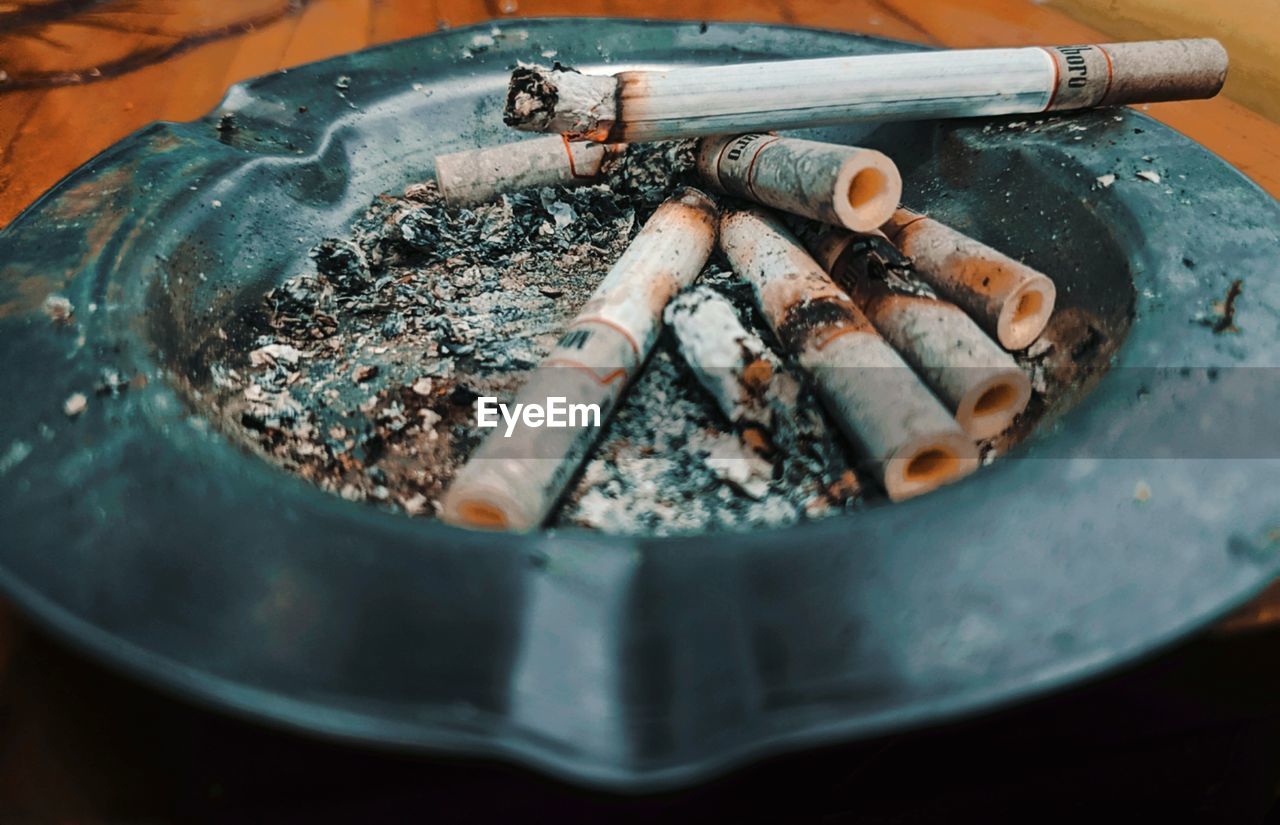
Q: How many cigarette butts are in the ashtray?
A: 6